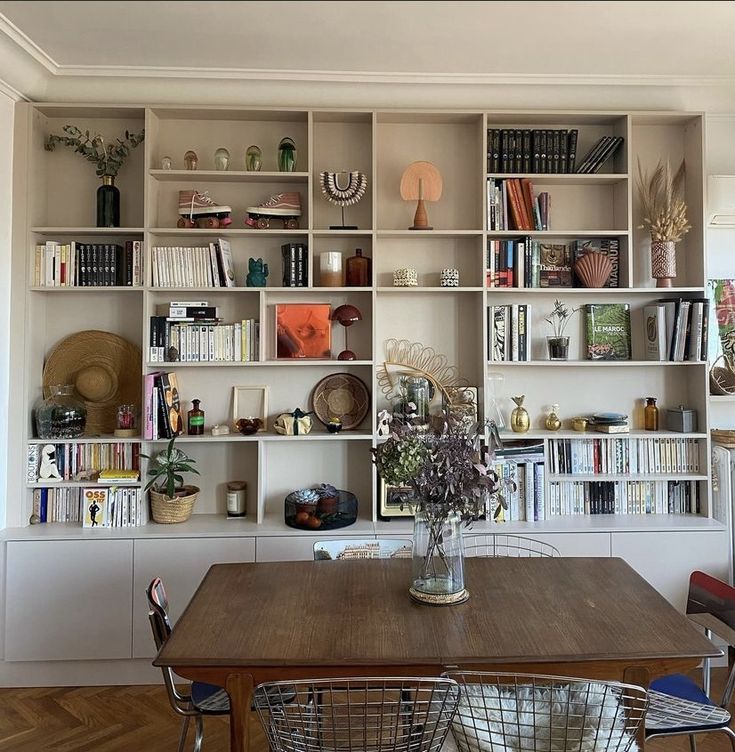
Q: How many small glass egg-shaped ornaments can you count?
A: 5